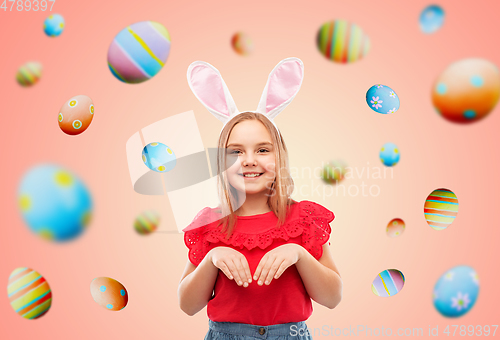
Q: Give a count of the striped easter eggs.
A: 8